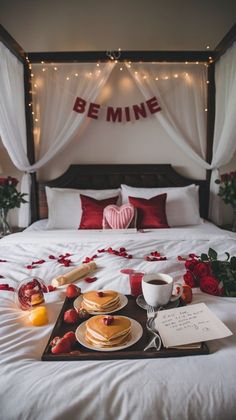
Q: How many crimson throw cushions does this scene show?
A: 2